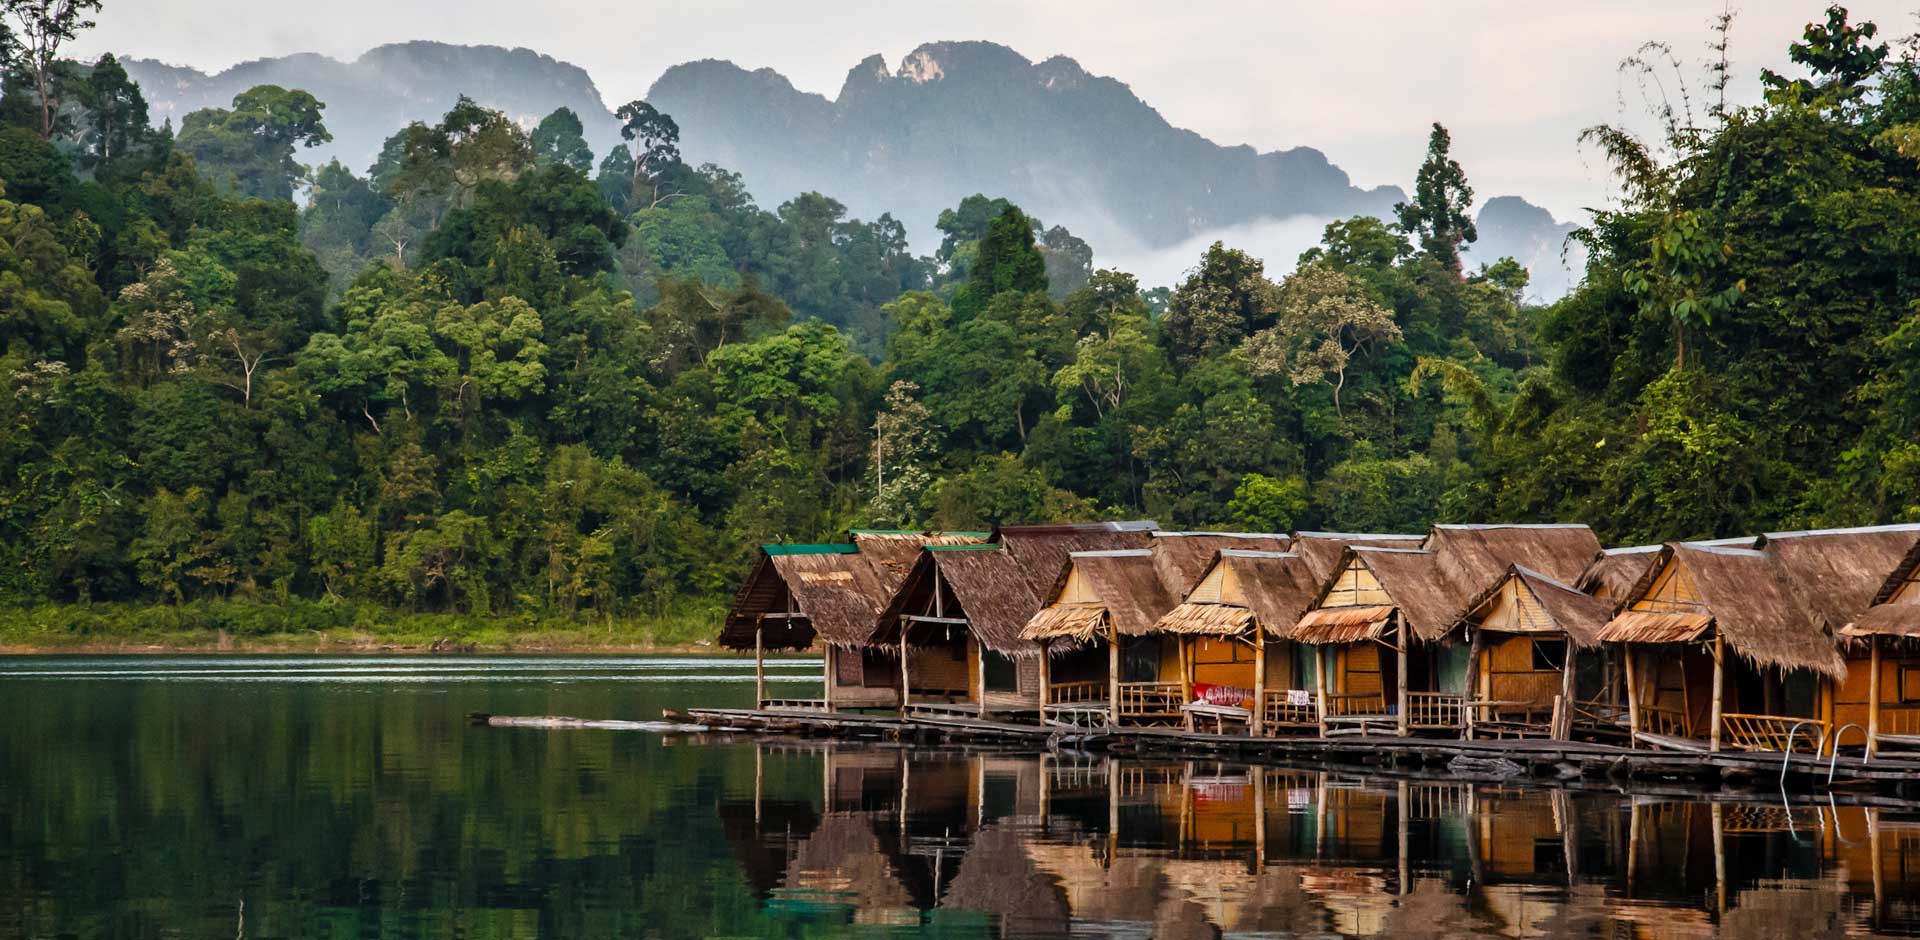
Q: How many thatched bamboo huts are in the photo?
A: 8